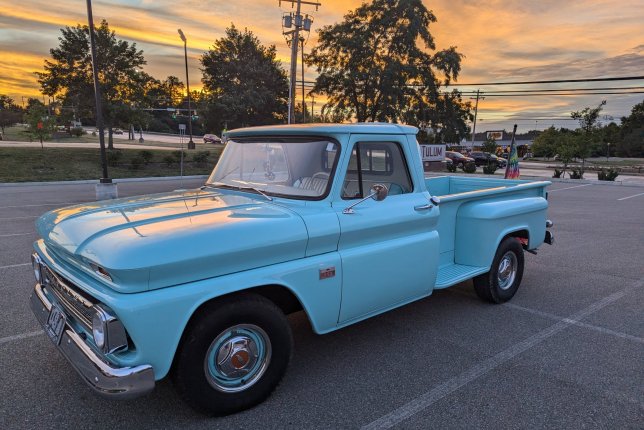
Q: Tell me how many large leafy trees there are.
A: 3